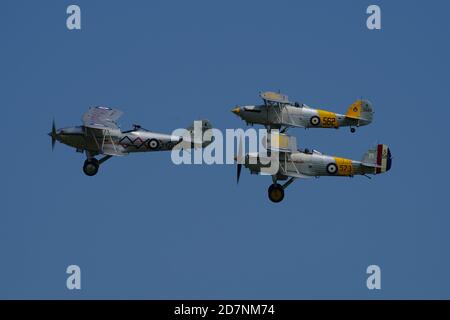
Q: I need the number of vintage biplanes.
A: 3